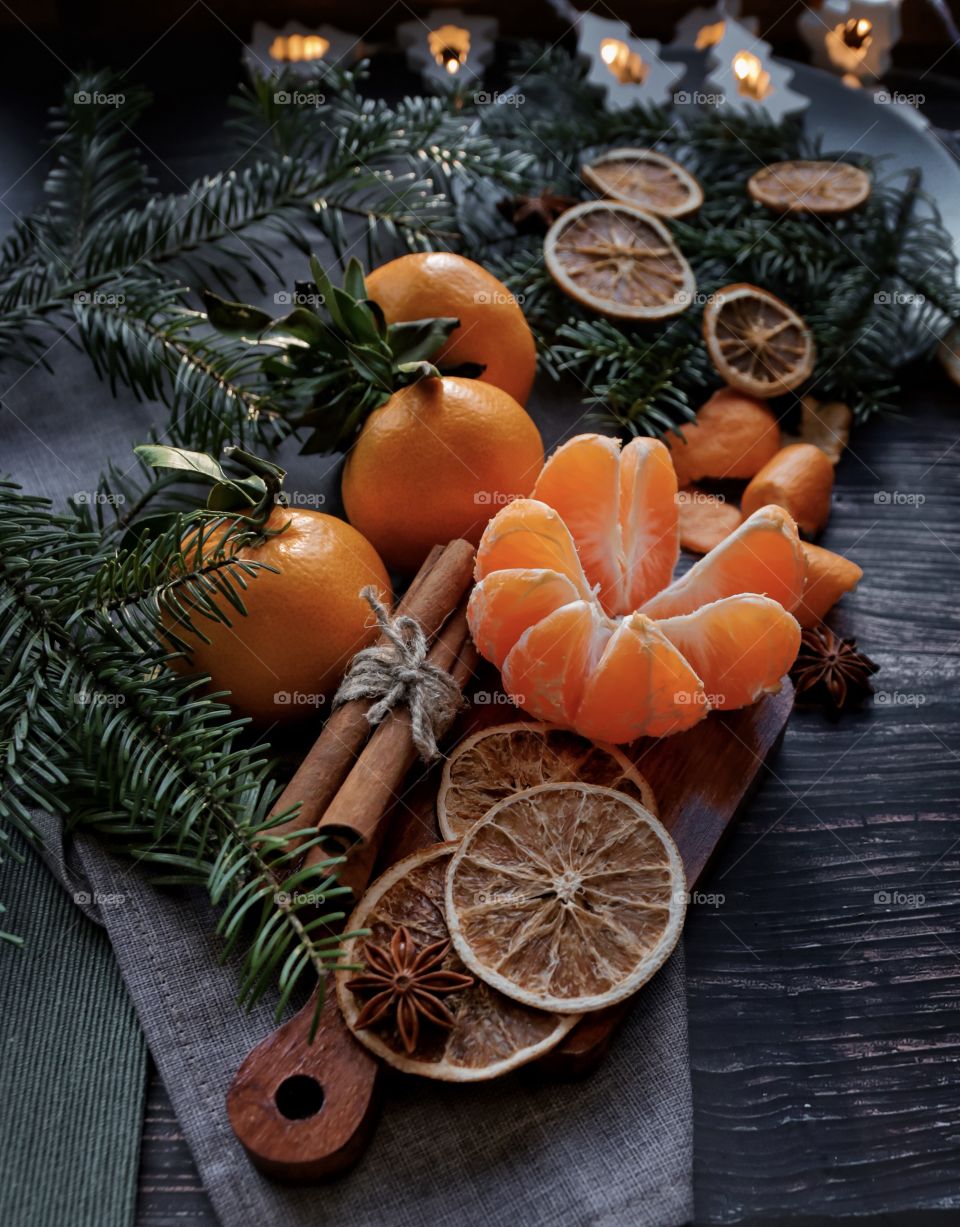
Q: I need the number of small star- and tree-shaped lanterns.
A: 6